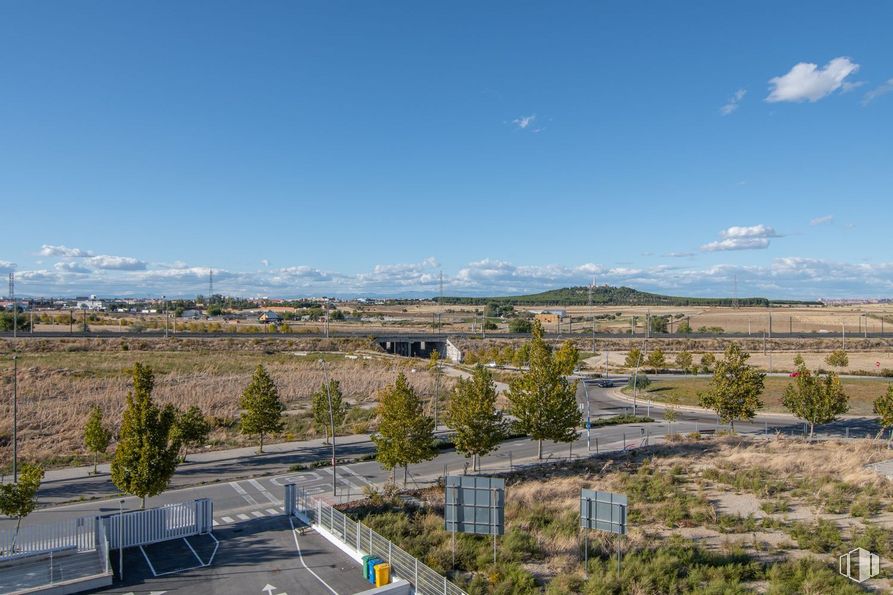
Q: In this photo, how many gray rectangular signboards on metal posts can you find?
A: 2